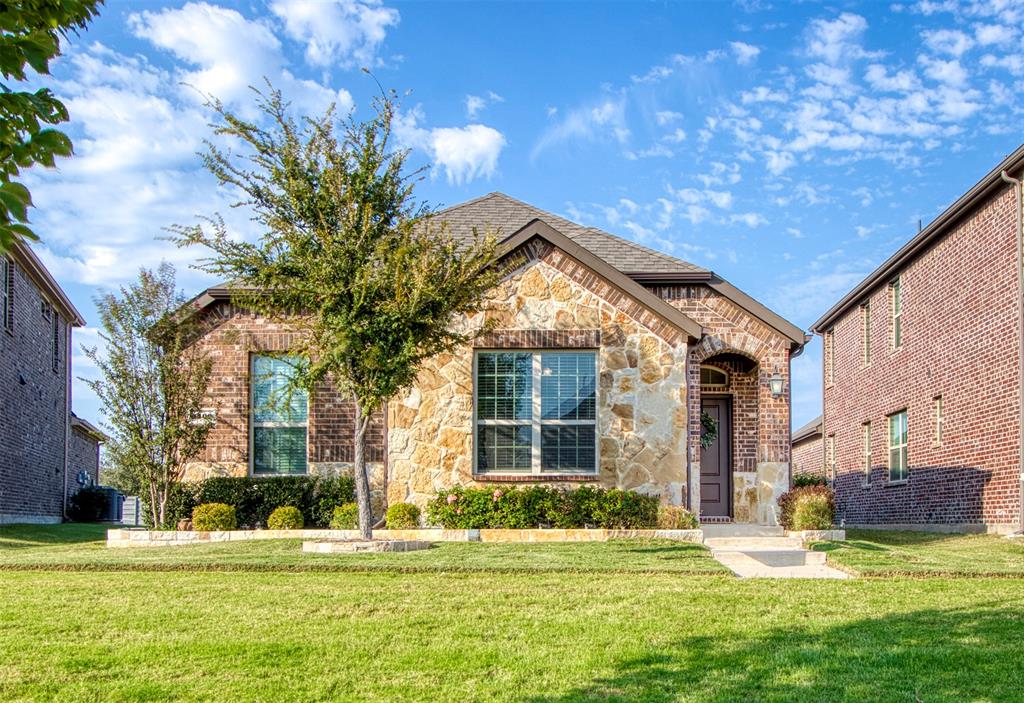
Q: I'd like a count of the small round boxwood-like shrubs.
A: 4